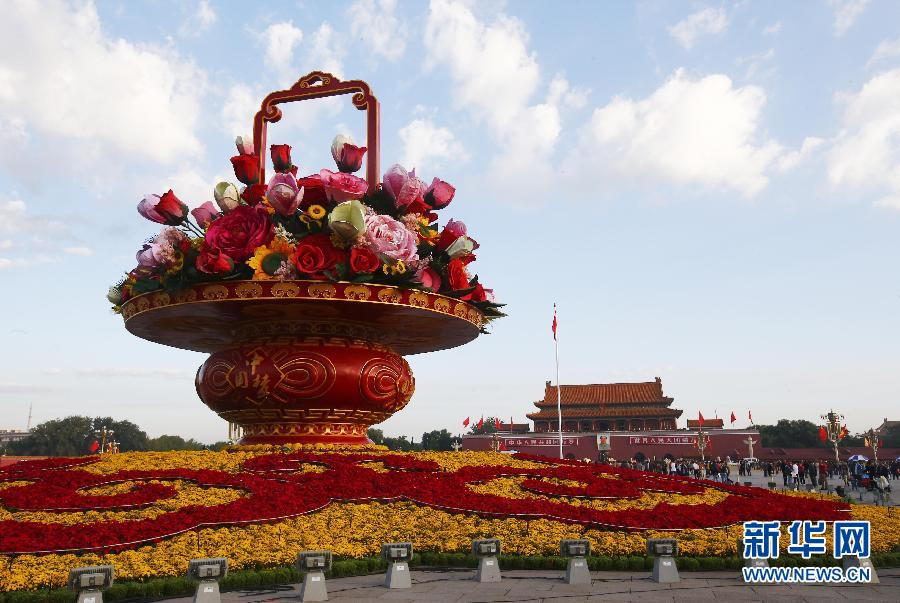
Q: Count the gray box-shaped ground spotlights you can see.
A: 9